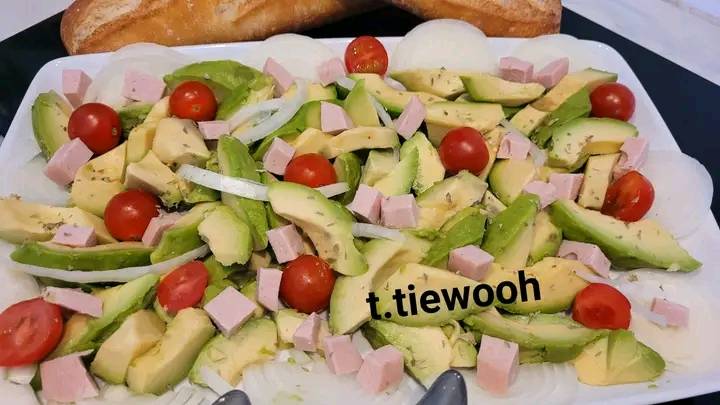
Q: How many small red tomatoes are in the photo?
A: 12